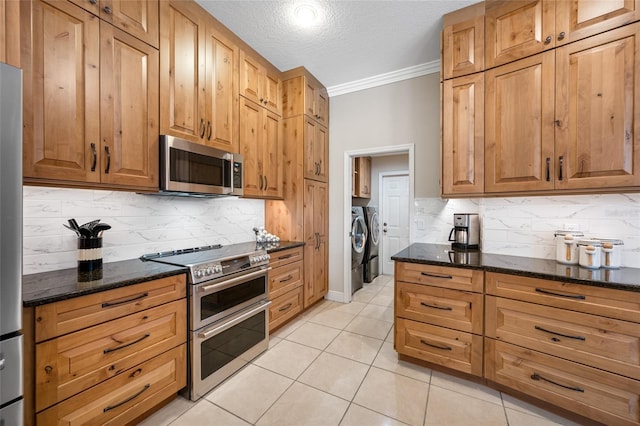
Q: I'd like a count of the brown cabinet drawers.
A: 12